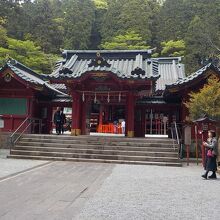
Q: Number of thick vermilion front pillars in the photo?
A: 2